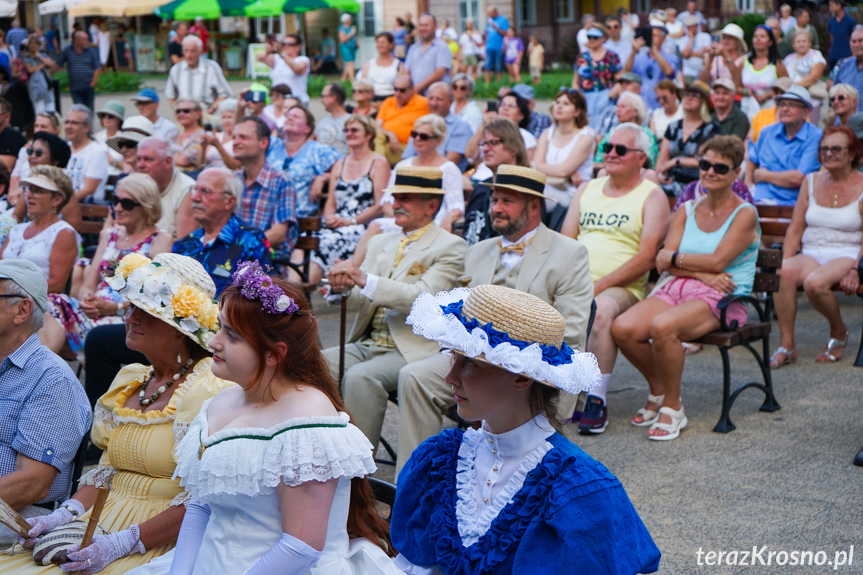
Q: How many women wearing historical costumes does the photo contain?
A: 3